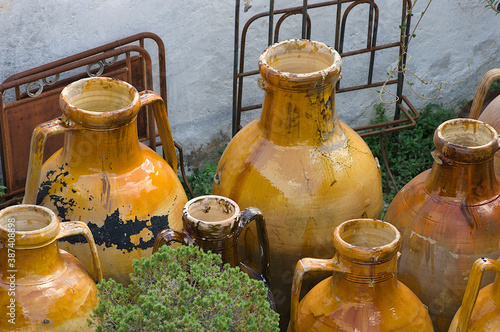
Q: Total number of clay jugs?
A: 8